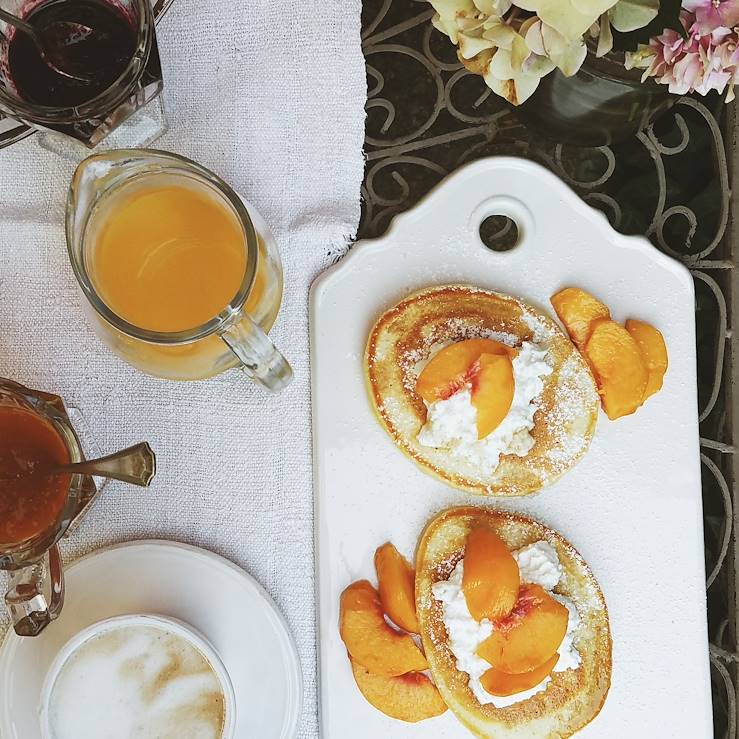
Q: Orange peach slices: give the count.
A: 11